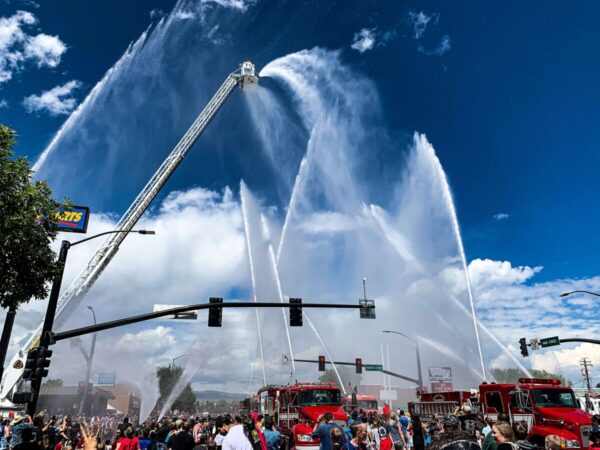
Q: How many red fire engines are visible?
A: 3